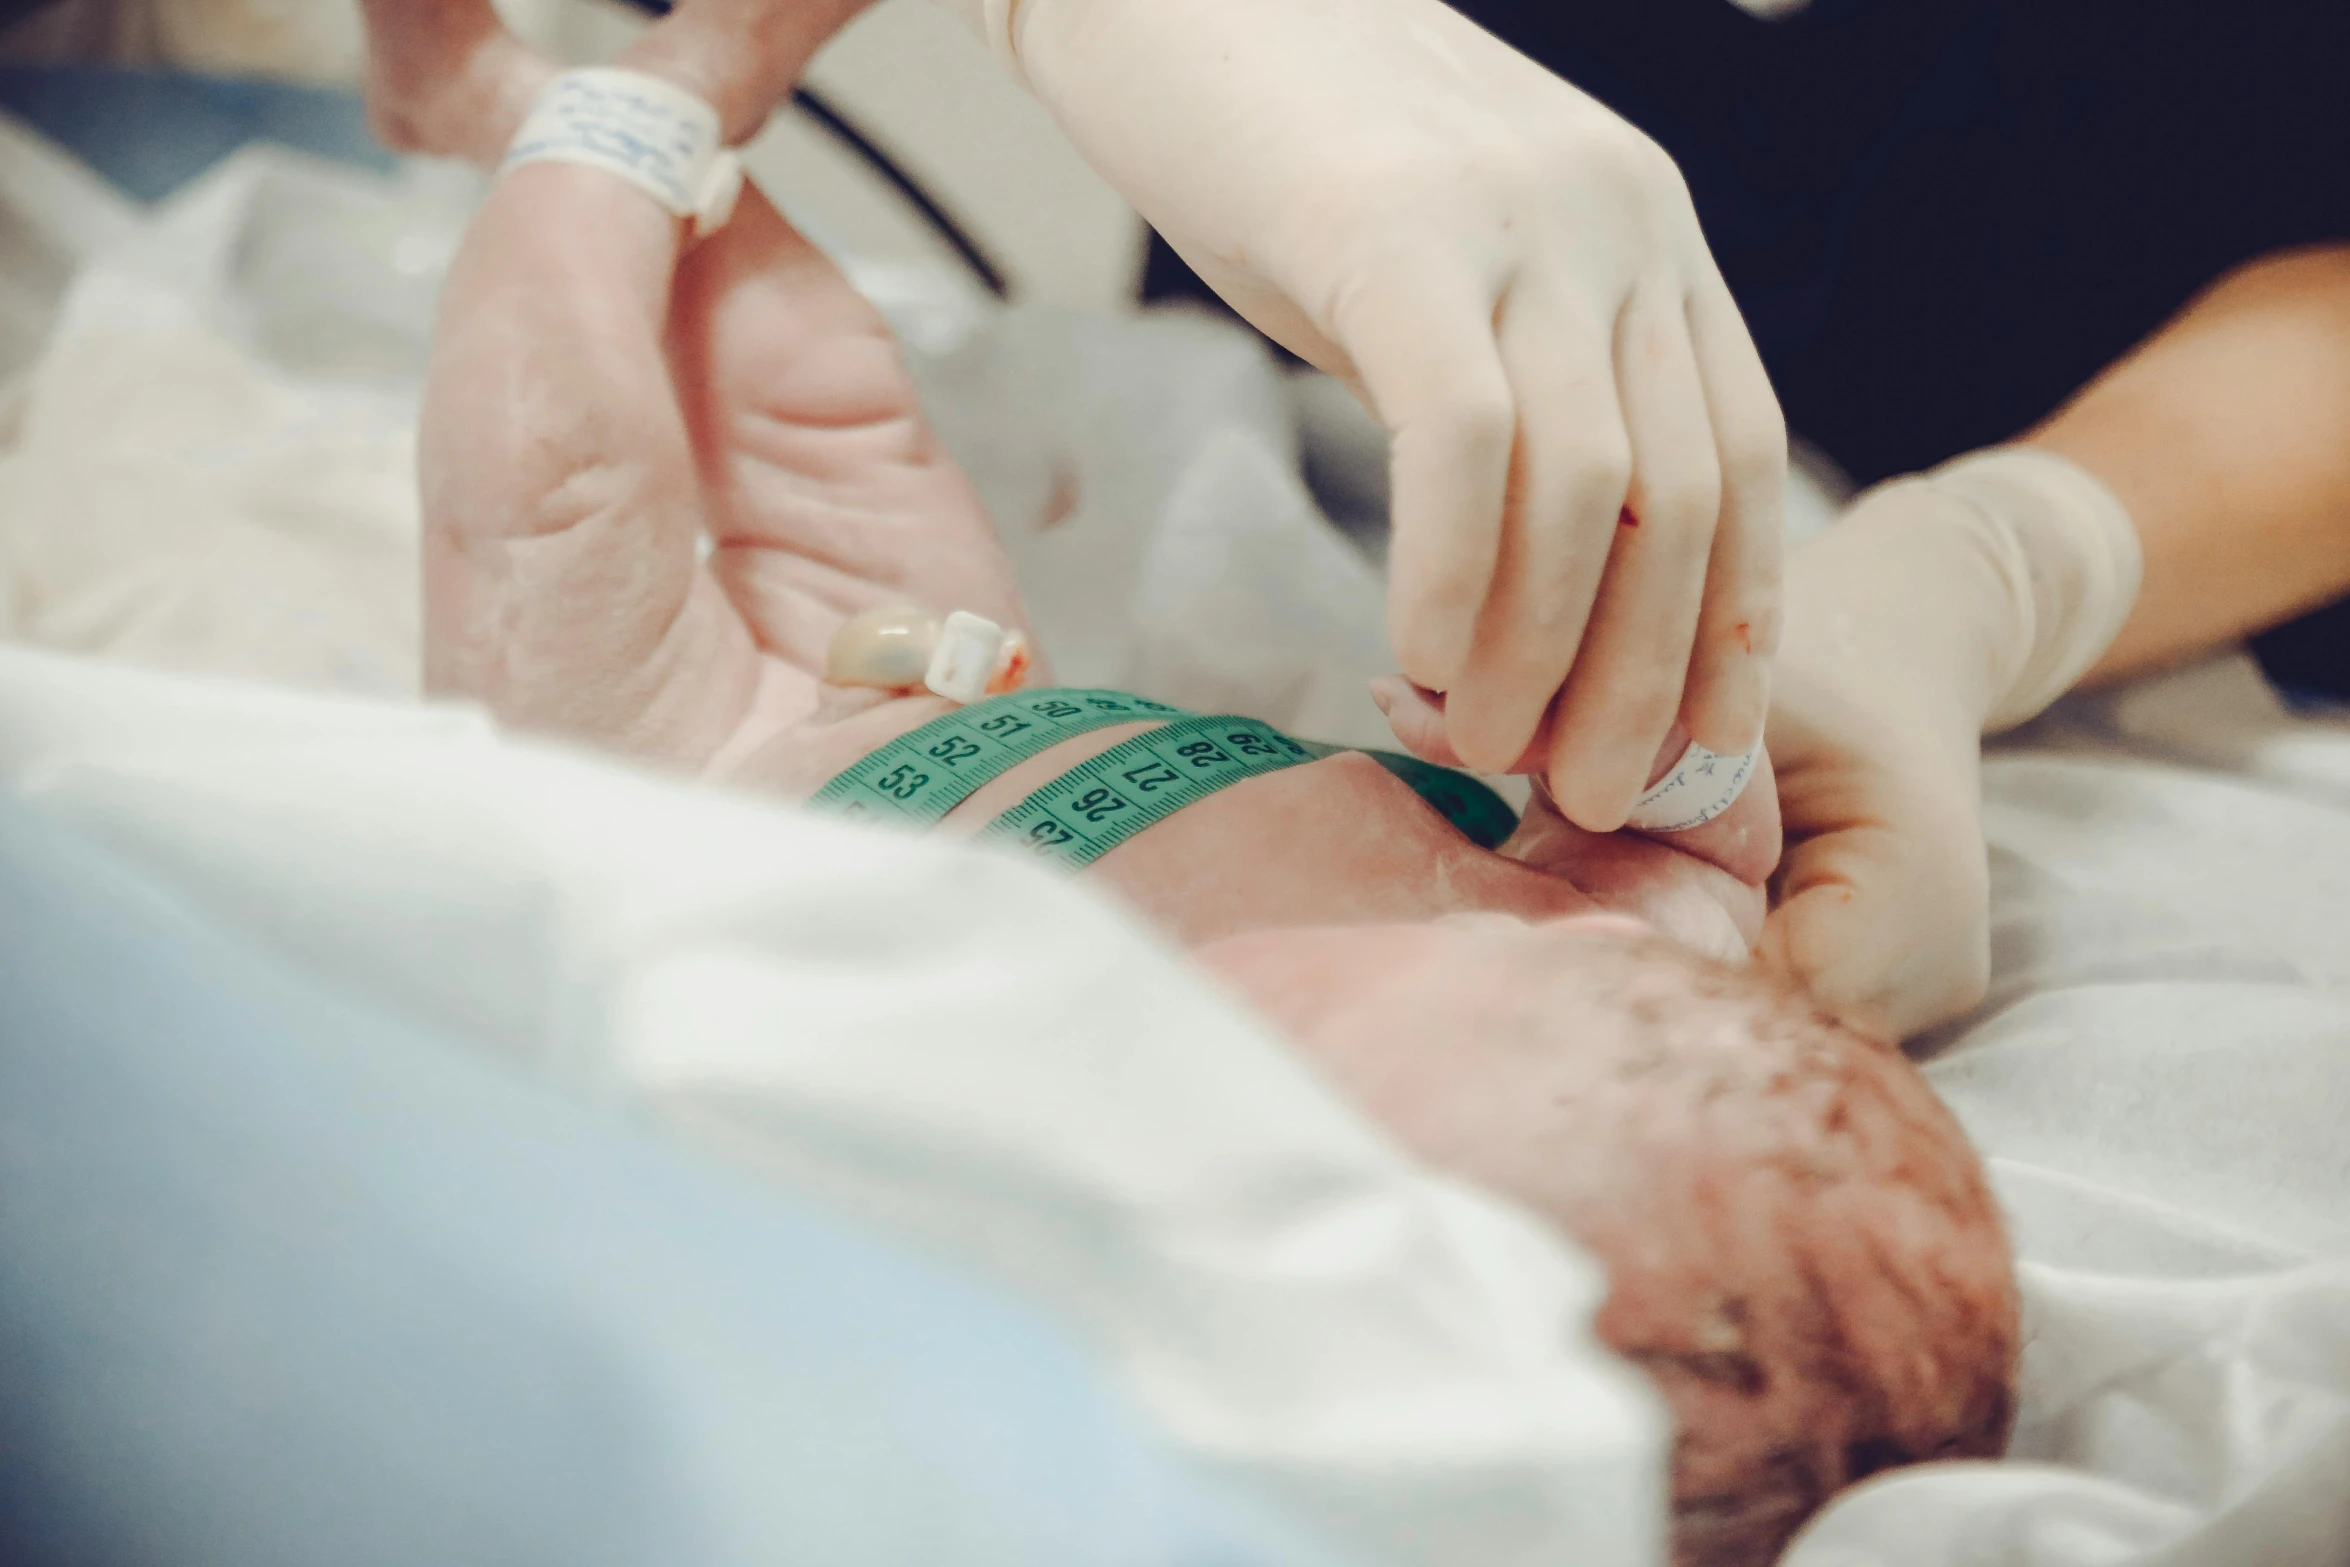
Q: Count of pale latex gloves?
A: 2